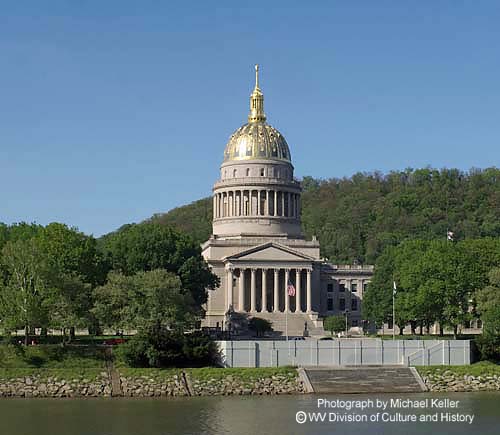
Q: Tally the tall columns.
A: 8